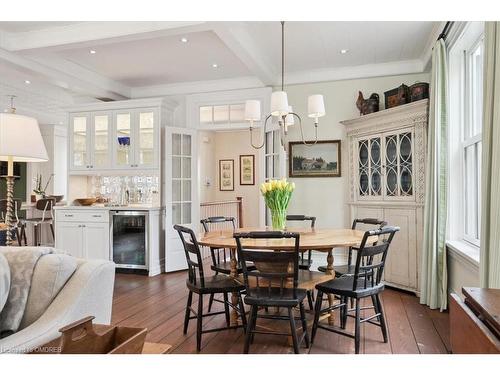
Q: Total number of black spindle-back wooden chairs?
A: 6